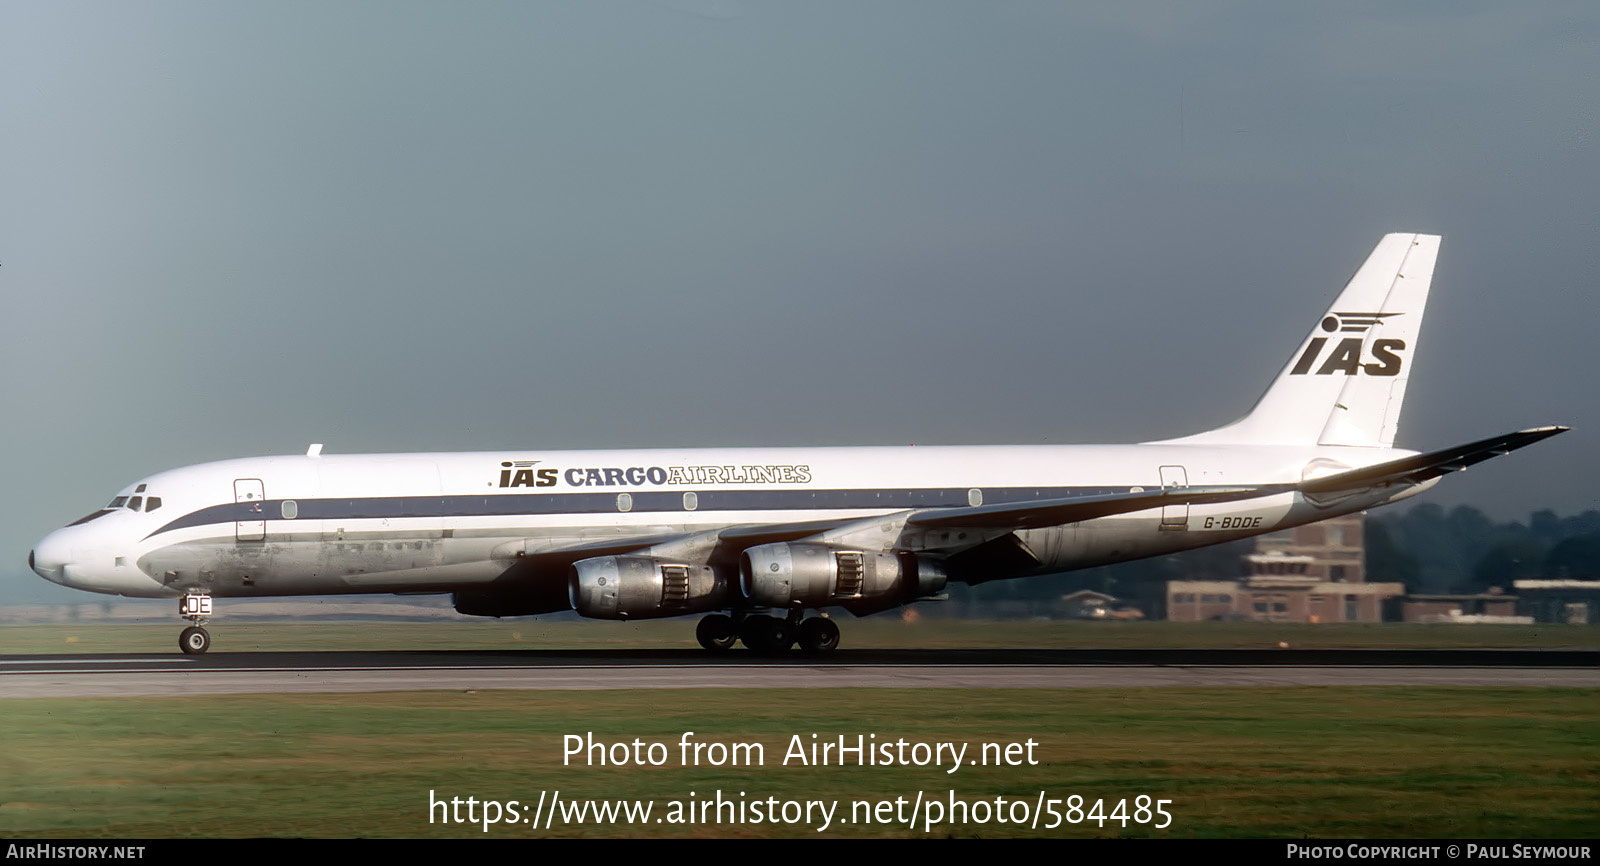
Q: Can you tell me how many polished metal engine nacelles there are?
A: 2